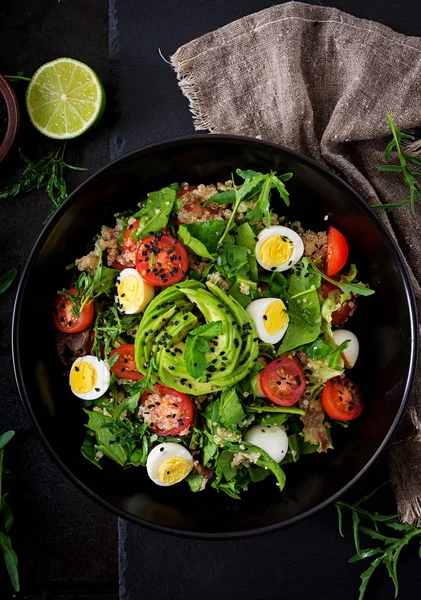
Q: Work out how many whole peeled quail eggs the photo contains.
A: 2